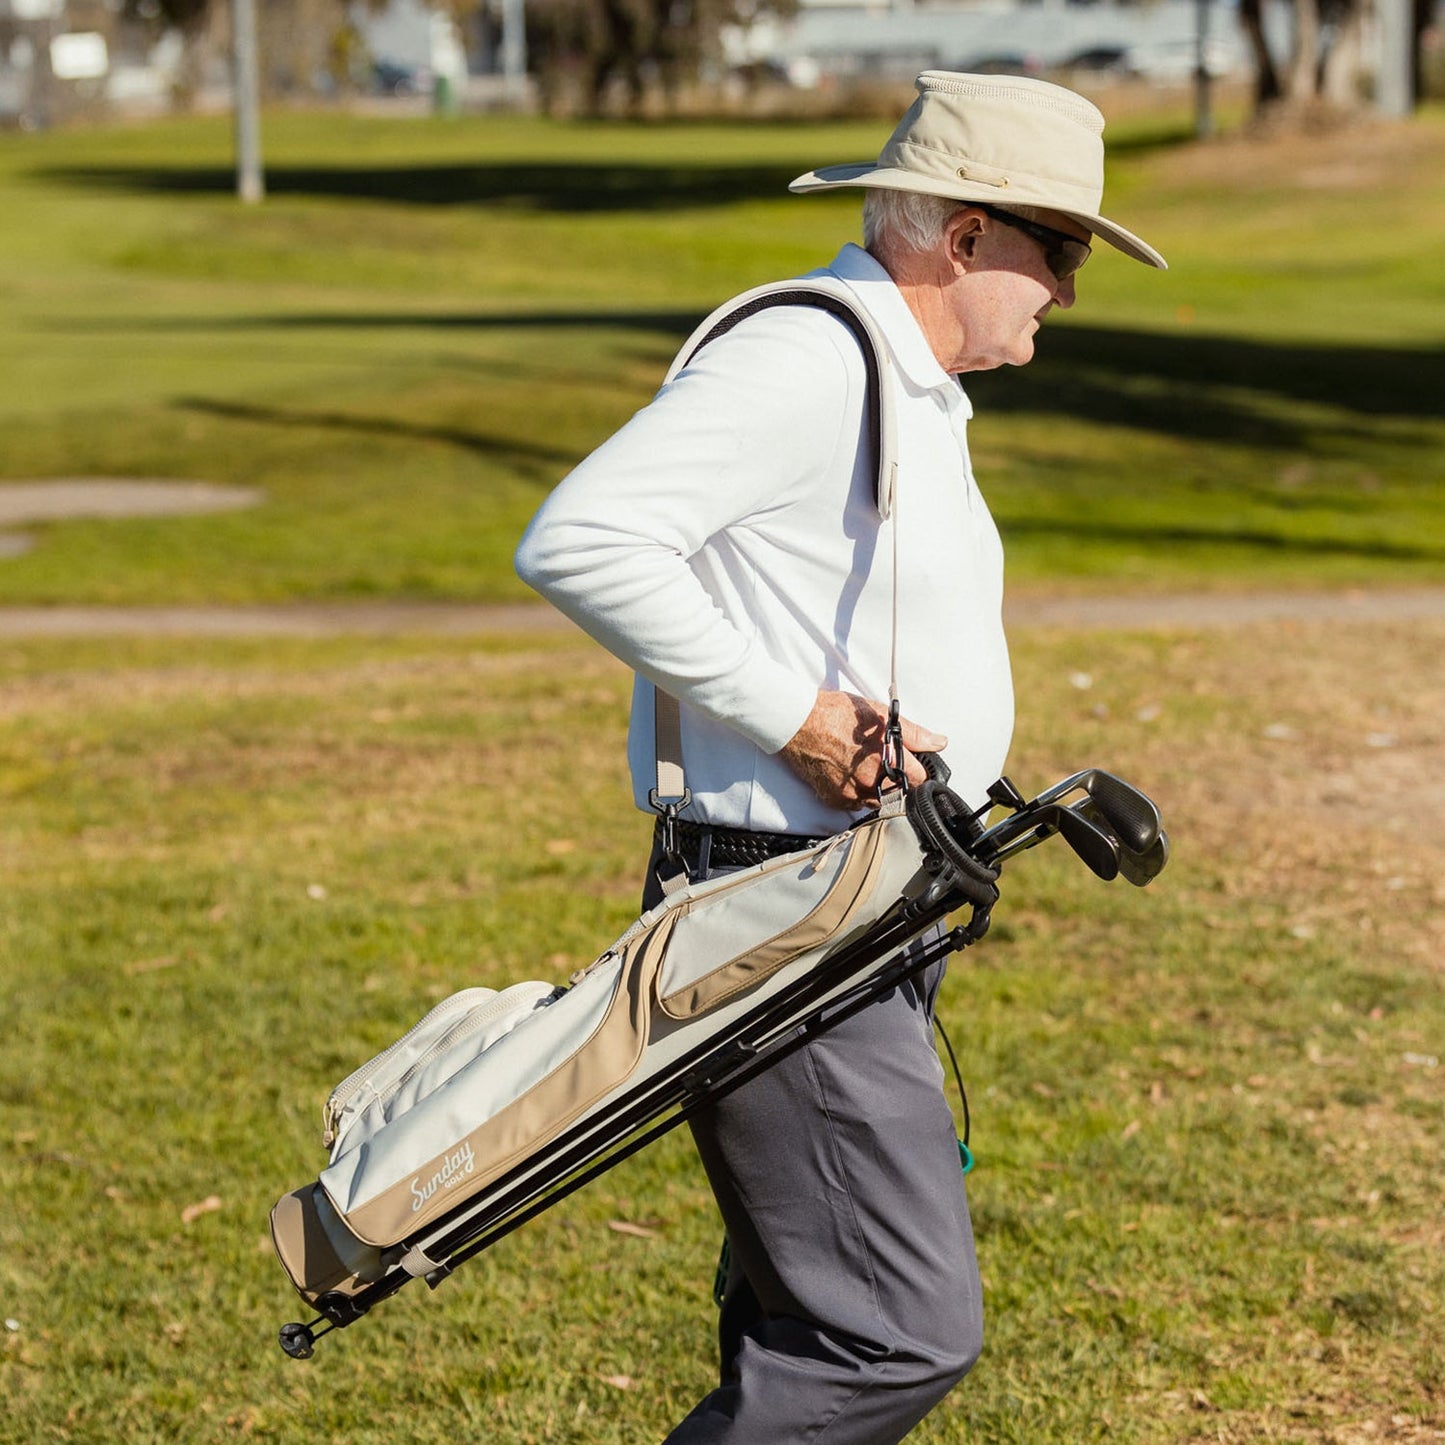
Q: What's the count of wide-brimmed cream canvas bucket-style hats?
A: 1